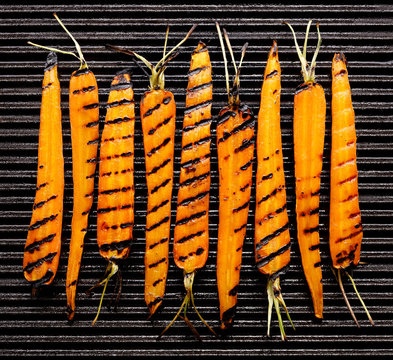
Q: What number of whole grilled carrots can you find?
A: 9